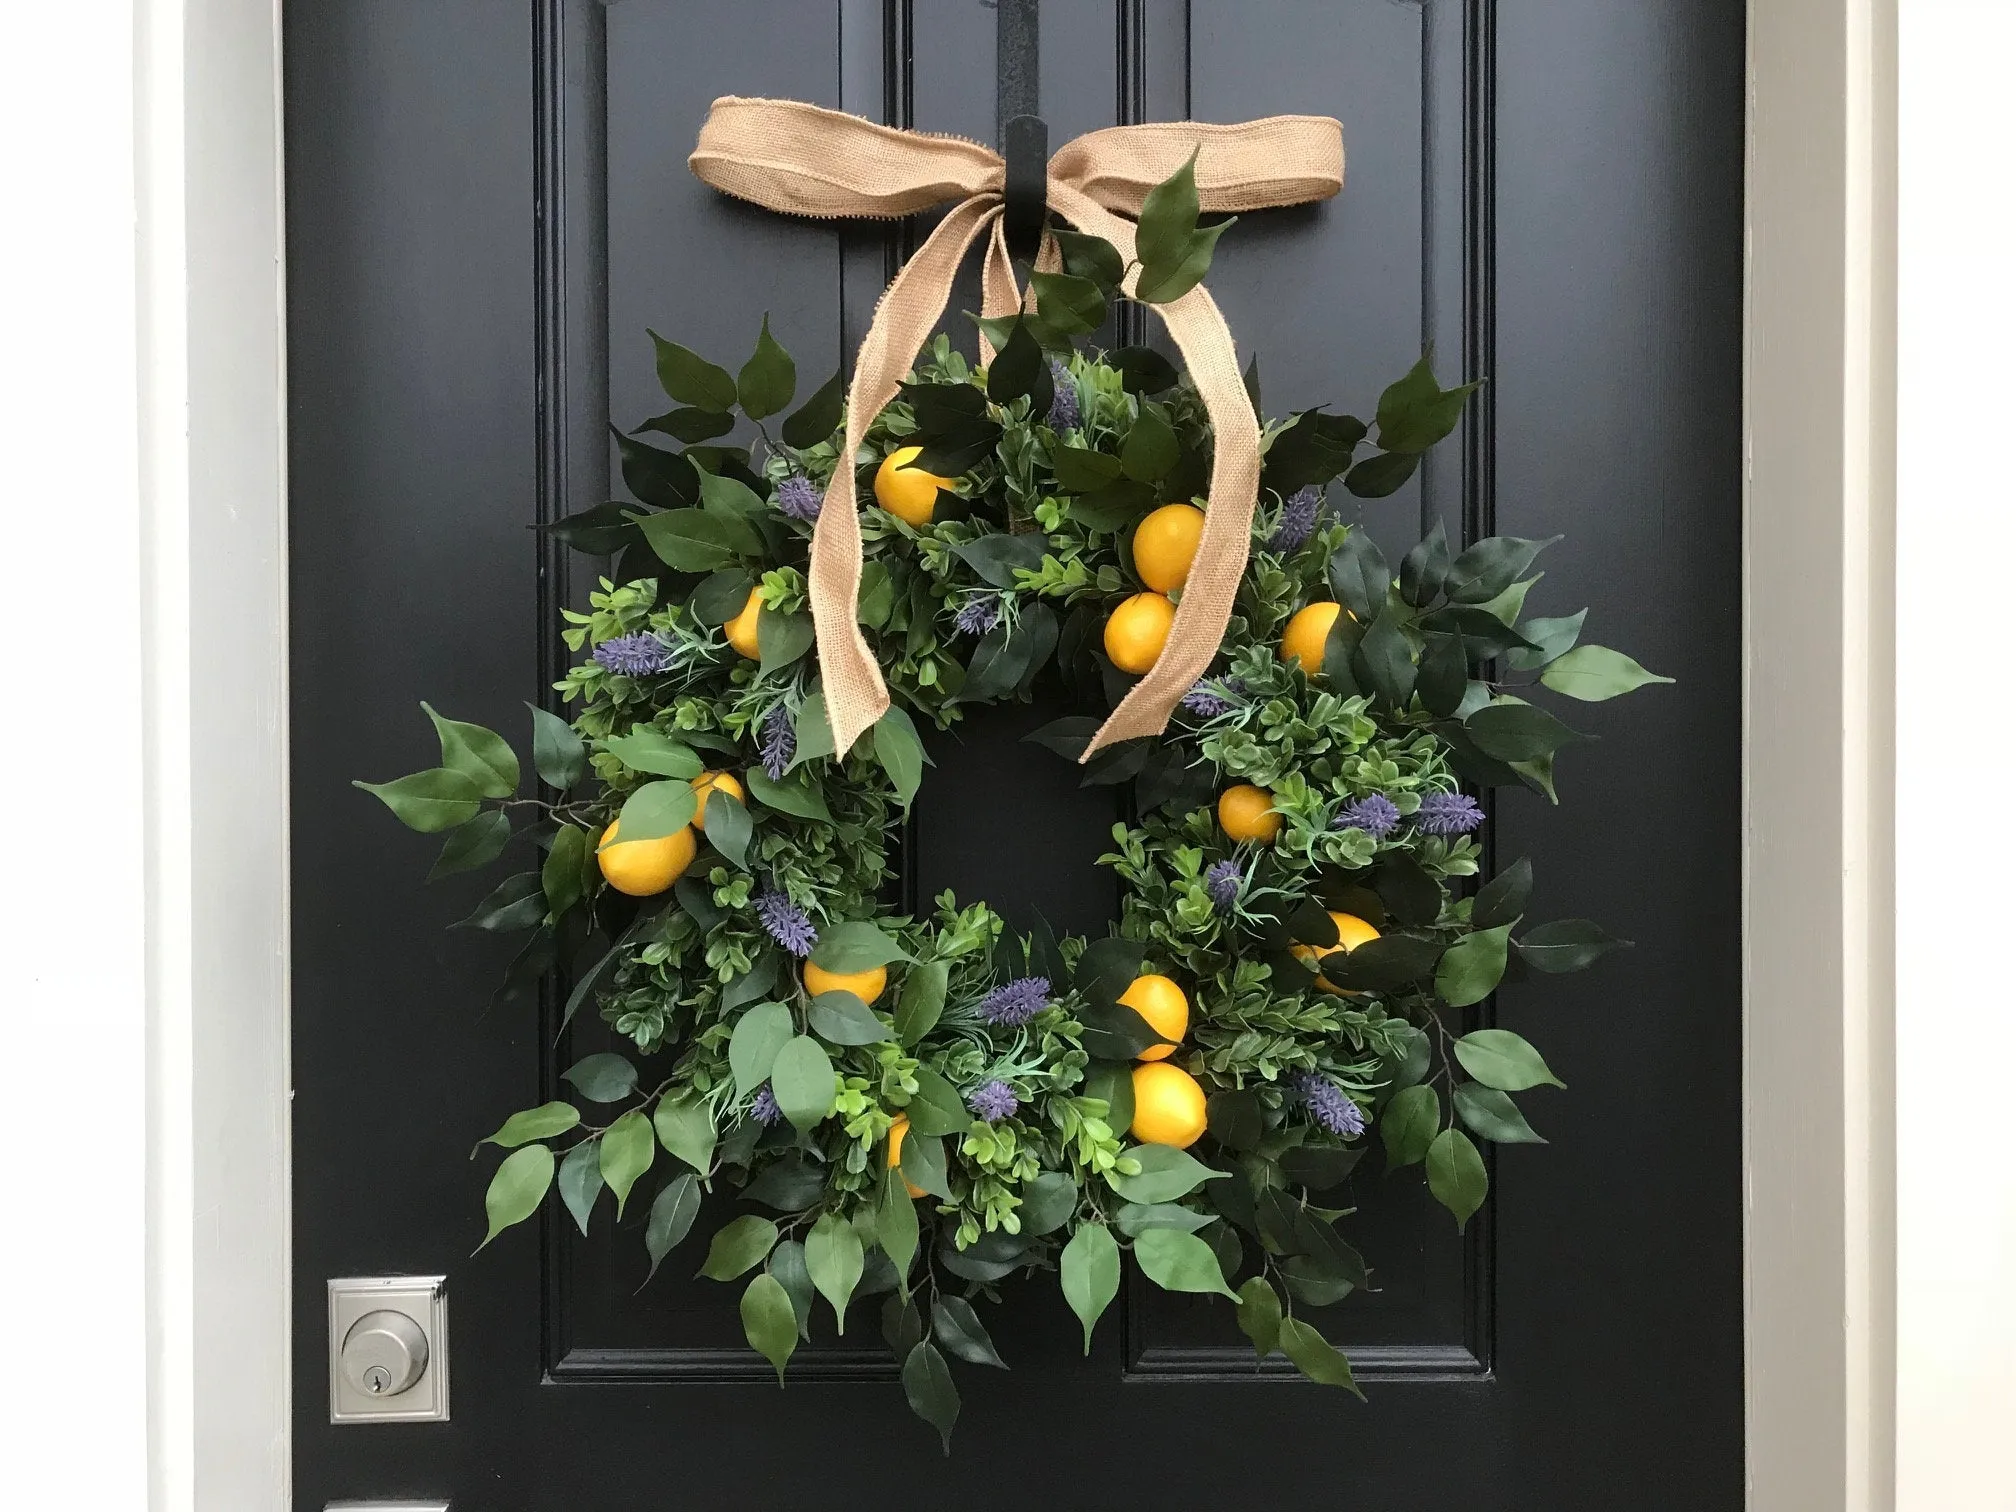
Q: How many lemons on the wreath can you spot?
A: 13